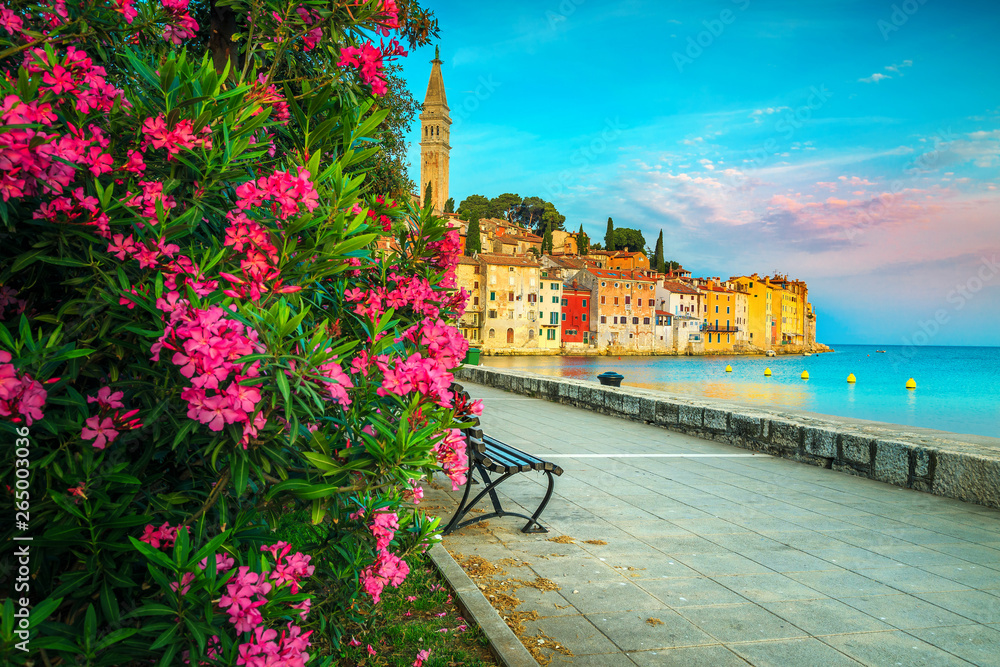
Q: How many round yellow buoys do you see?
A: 5